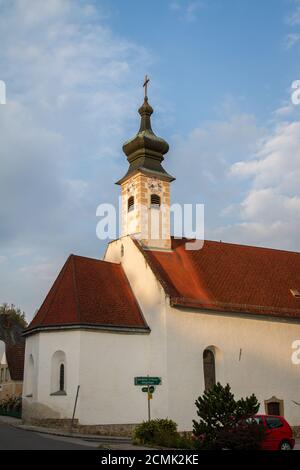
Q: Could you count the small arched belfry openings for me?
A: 2